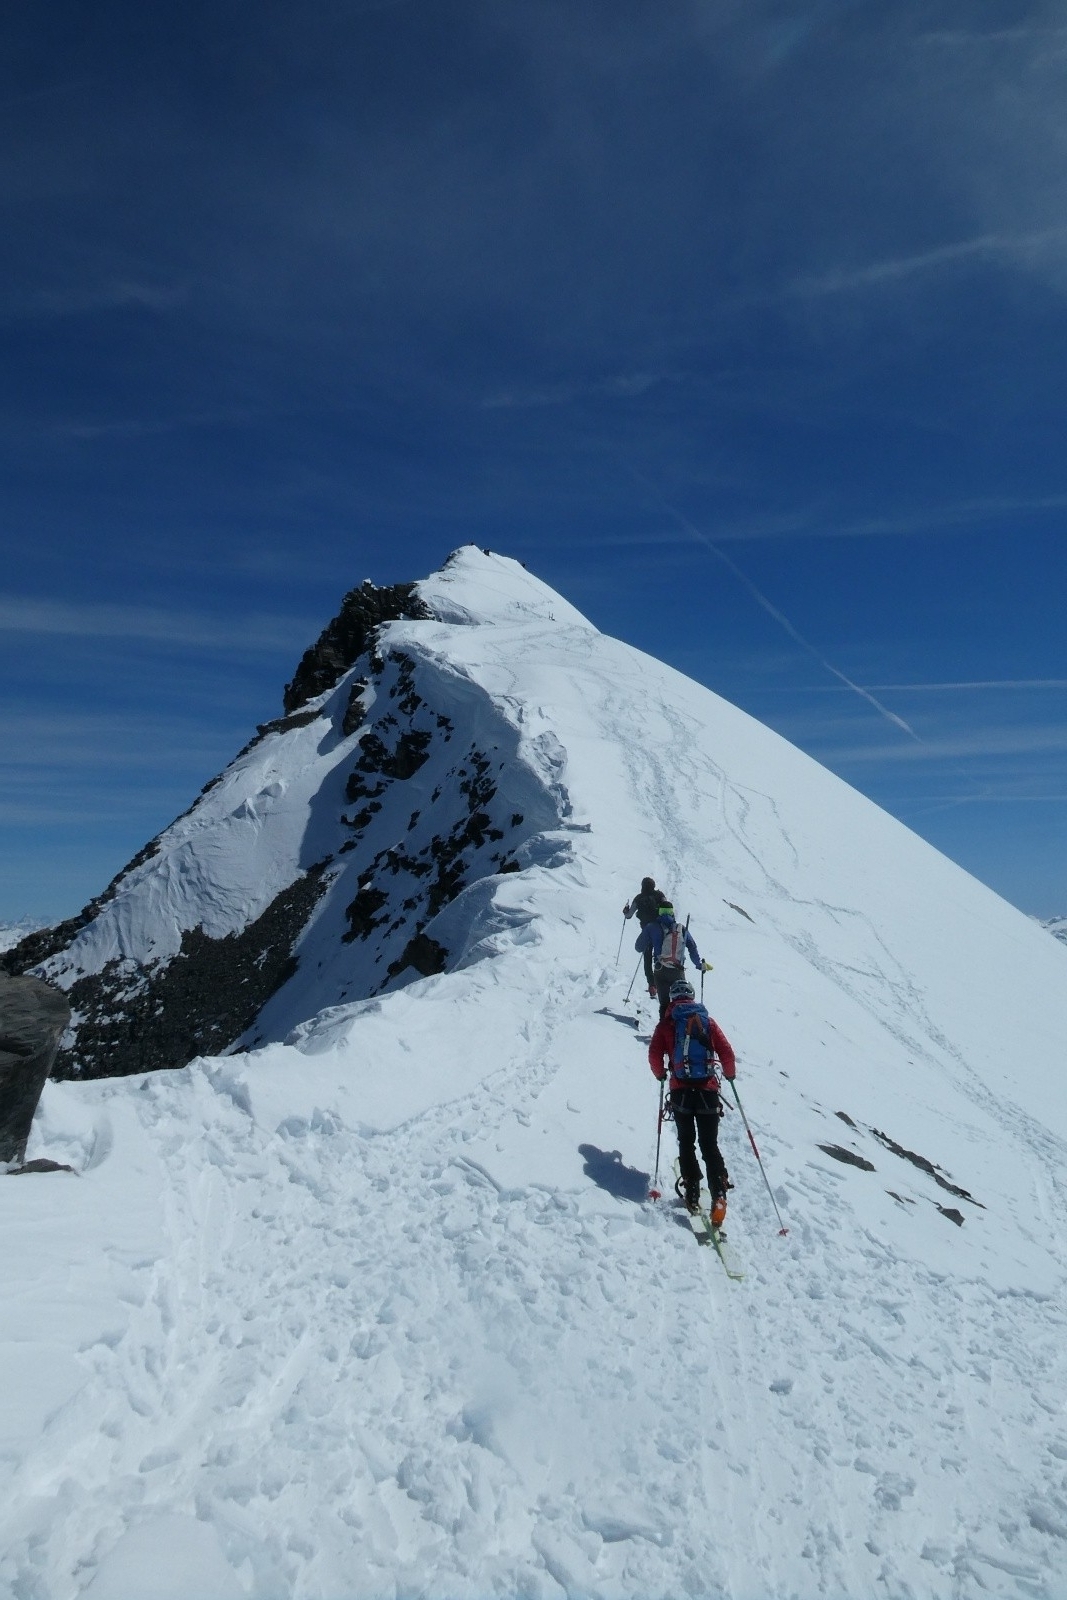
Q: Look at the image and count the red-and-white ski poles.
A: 2